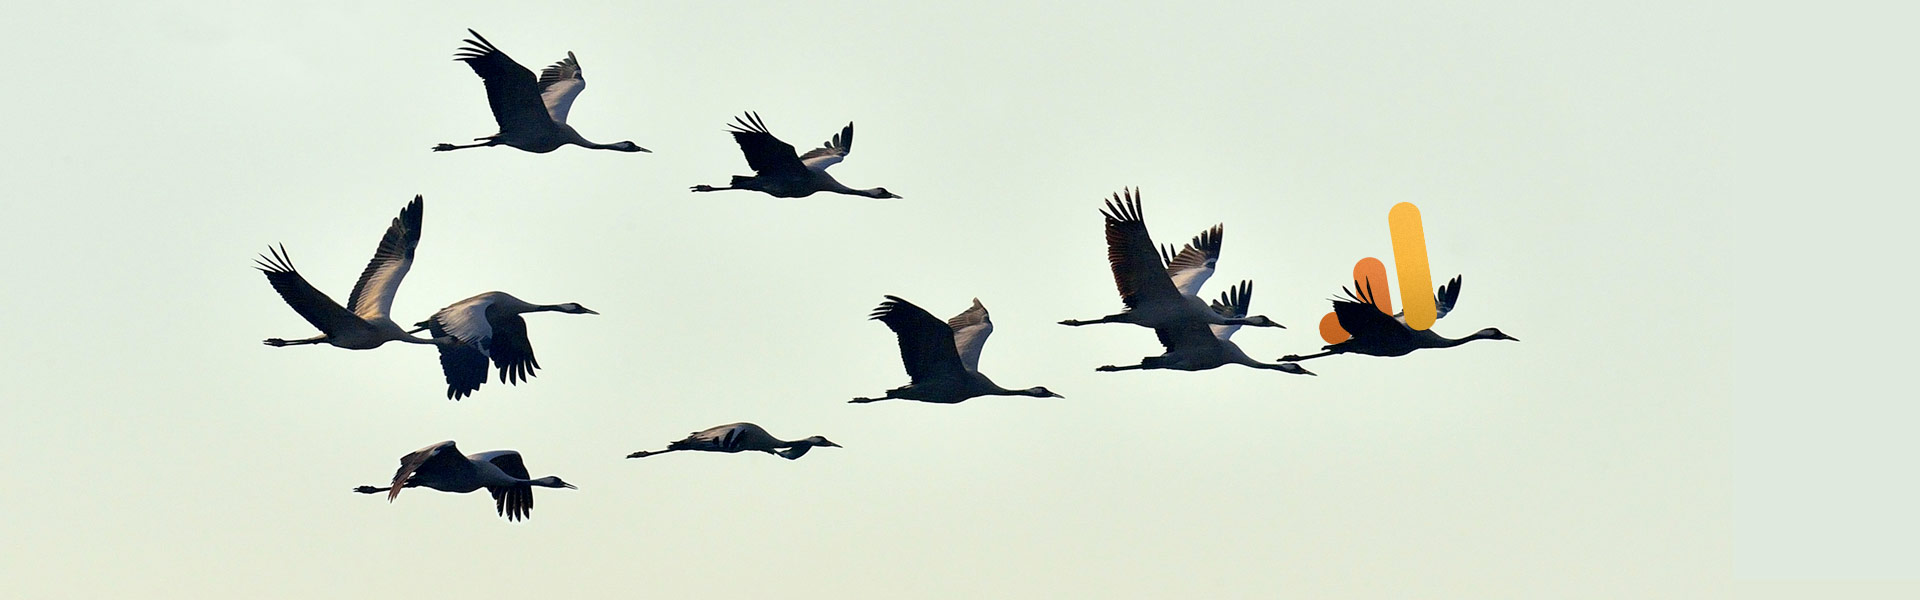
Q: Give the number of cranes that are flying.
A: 10